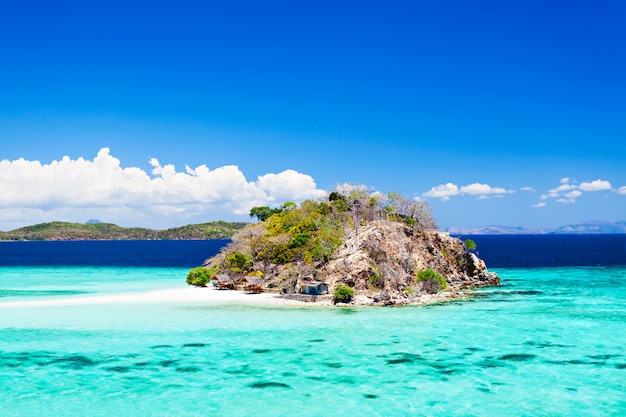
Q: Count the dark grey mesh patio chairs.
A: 0